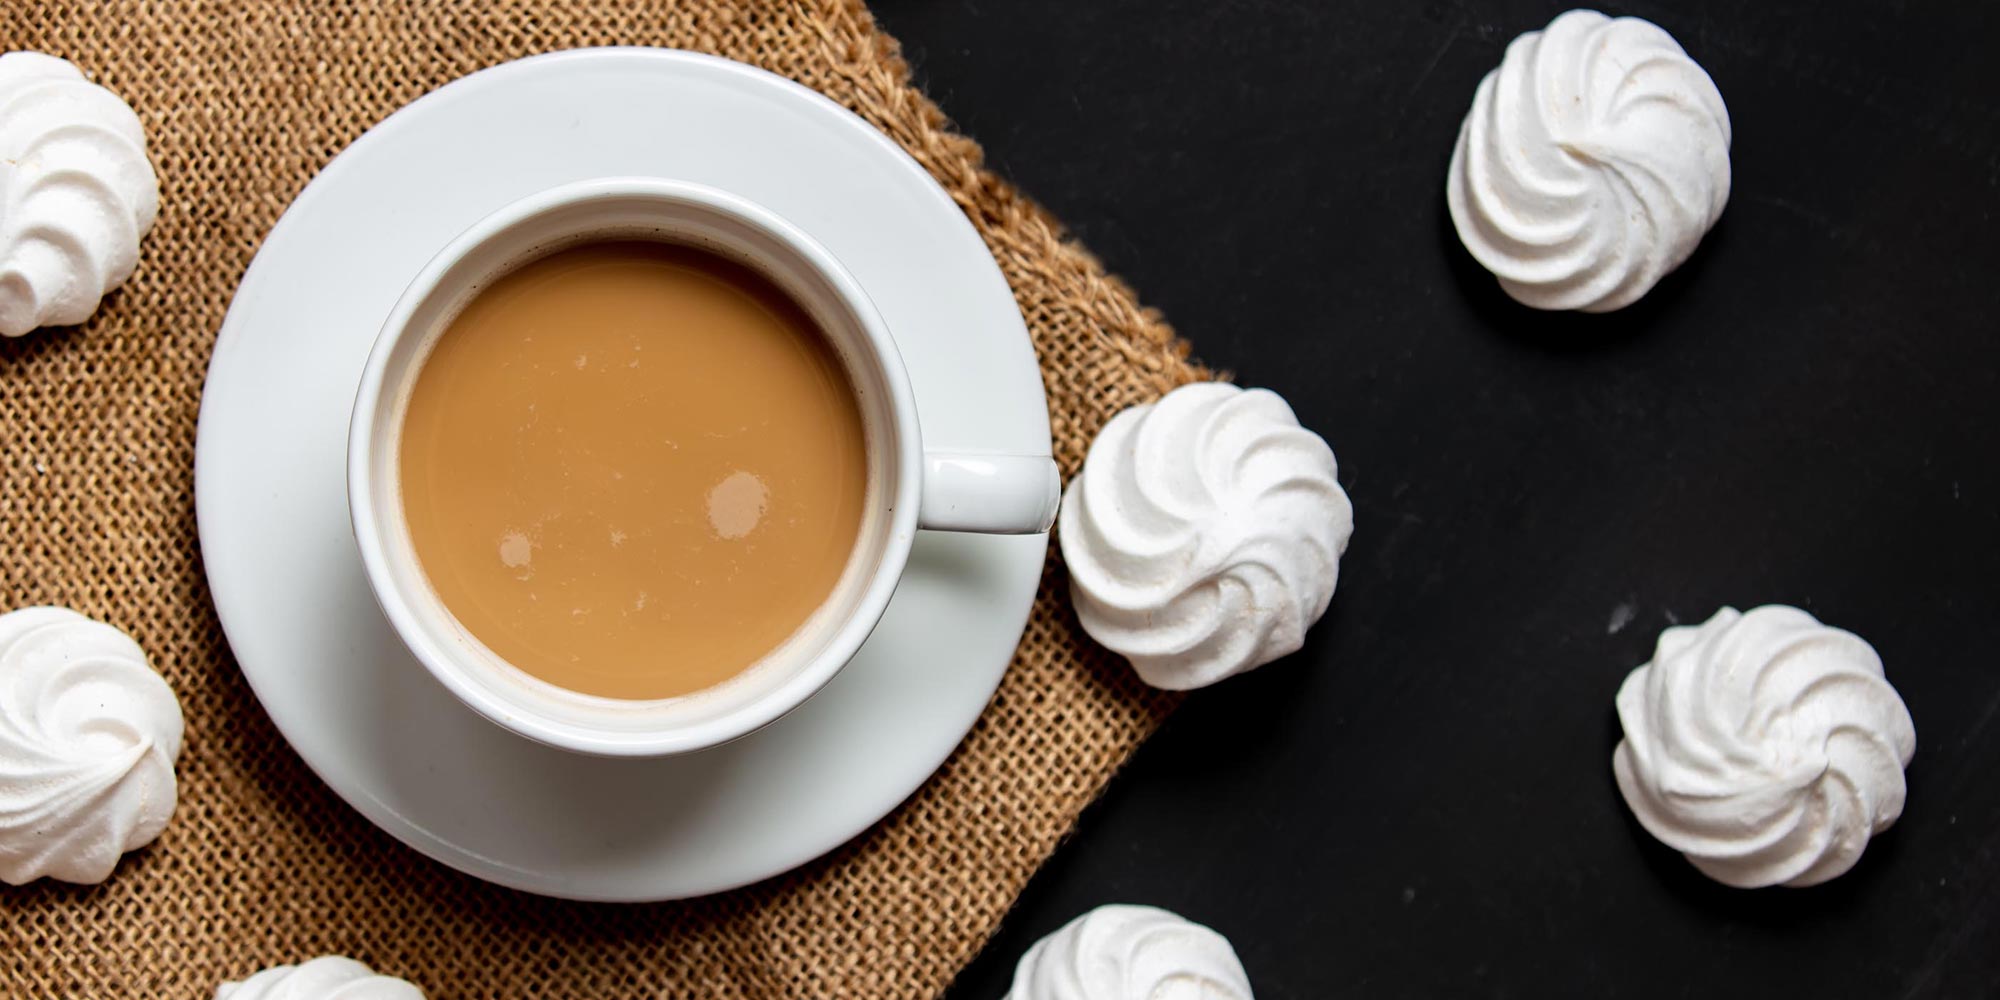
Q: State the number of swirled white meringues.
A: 7